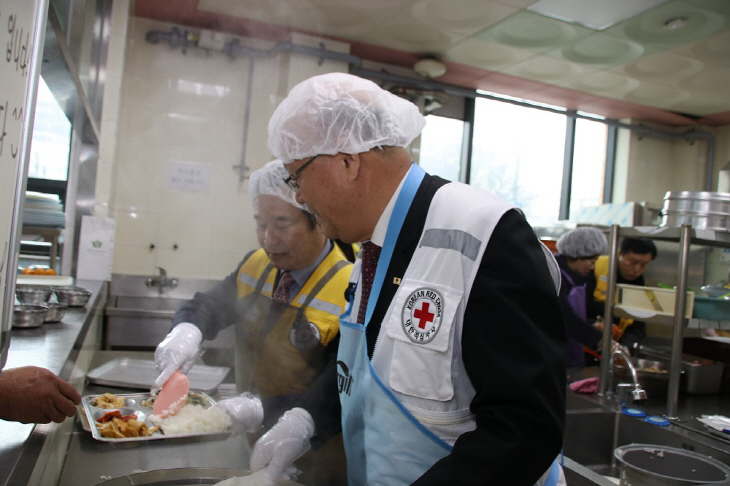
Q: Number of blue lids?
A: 2